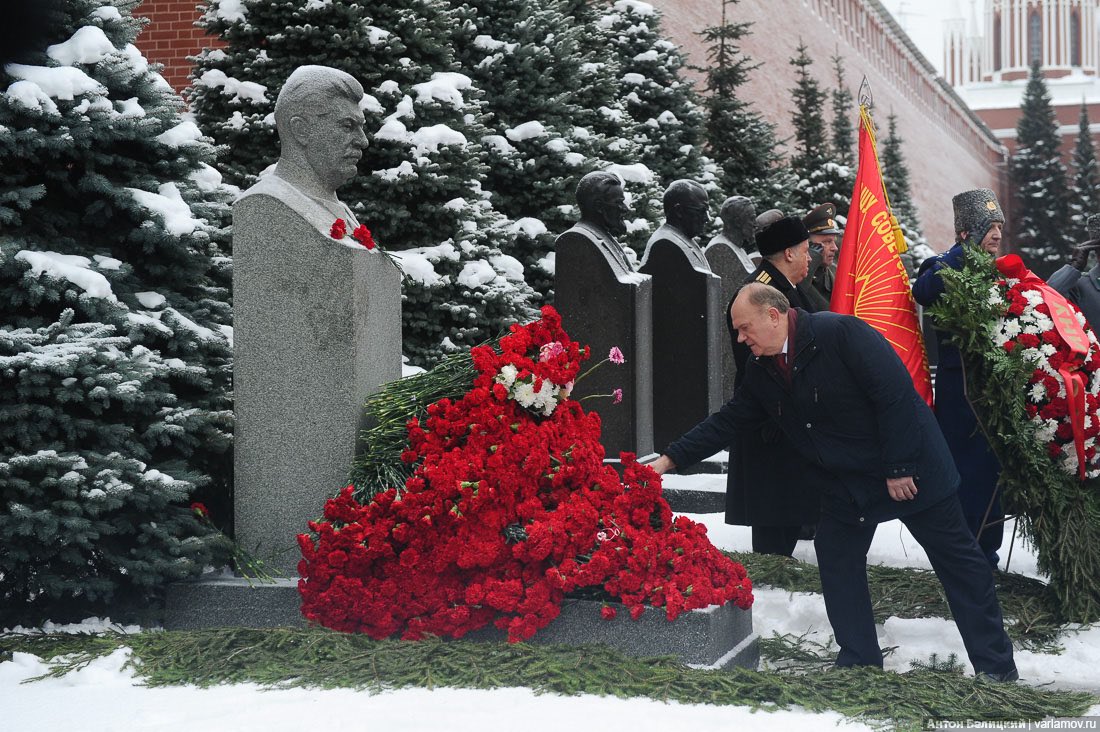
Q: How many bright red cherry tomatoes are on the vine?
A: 0